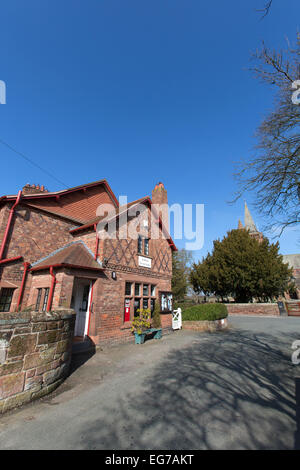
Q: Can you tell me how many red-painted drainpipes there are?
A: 4